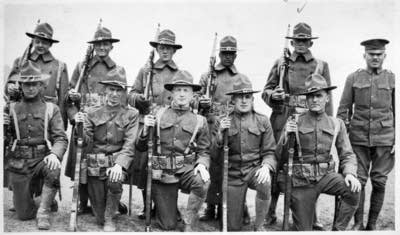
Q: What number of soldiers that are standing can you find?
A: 6